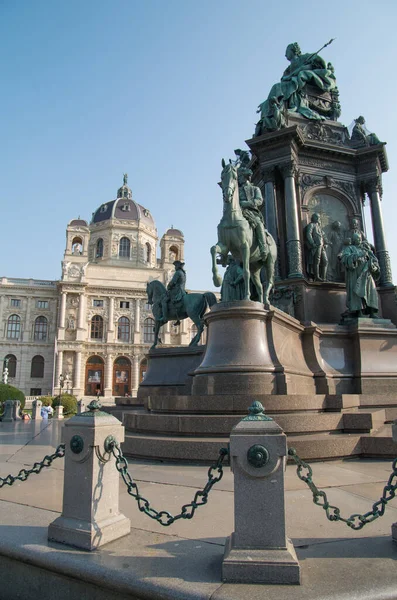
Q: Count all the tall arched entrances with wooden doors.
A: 3